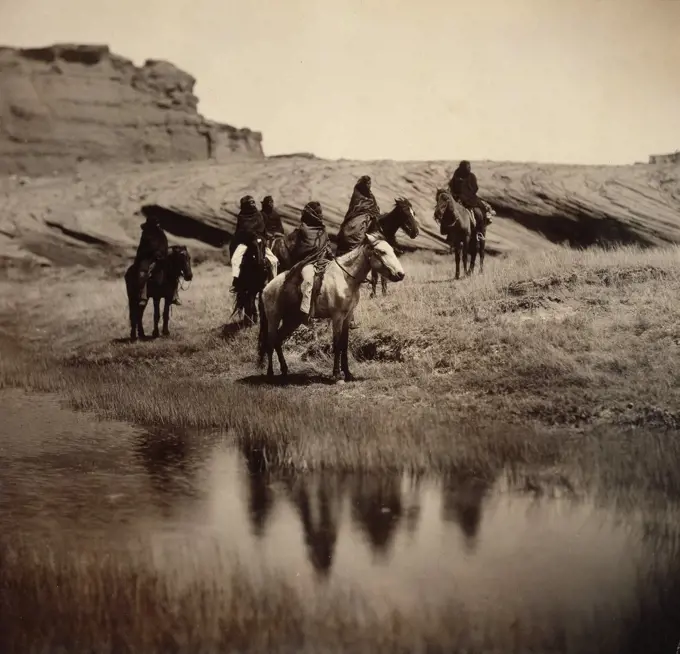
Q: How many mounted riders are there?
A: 6